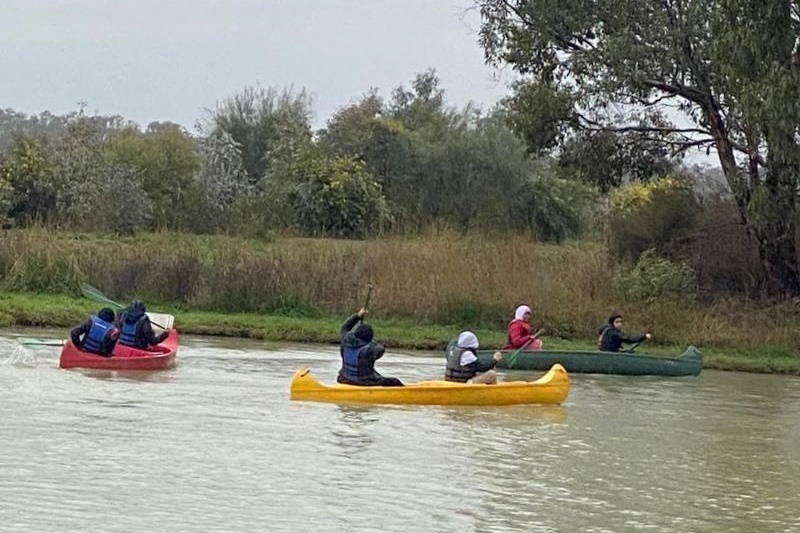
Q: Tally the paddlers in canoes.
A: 6